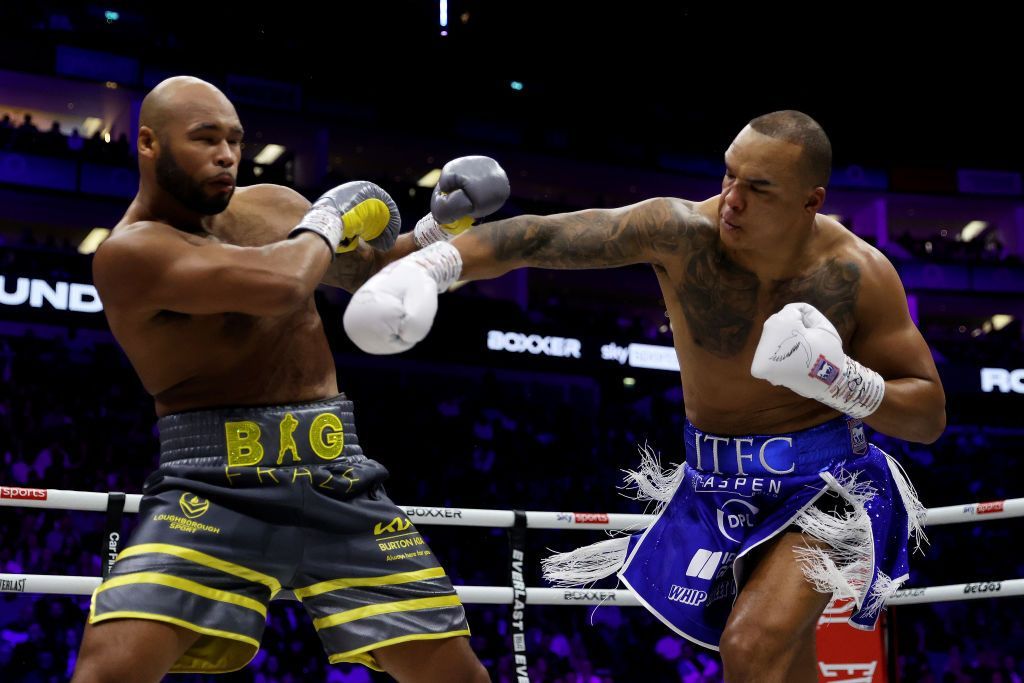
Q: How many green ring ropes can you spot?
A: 0